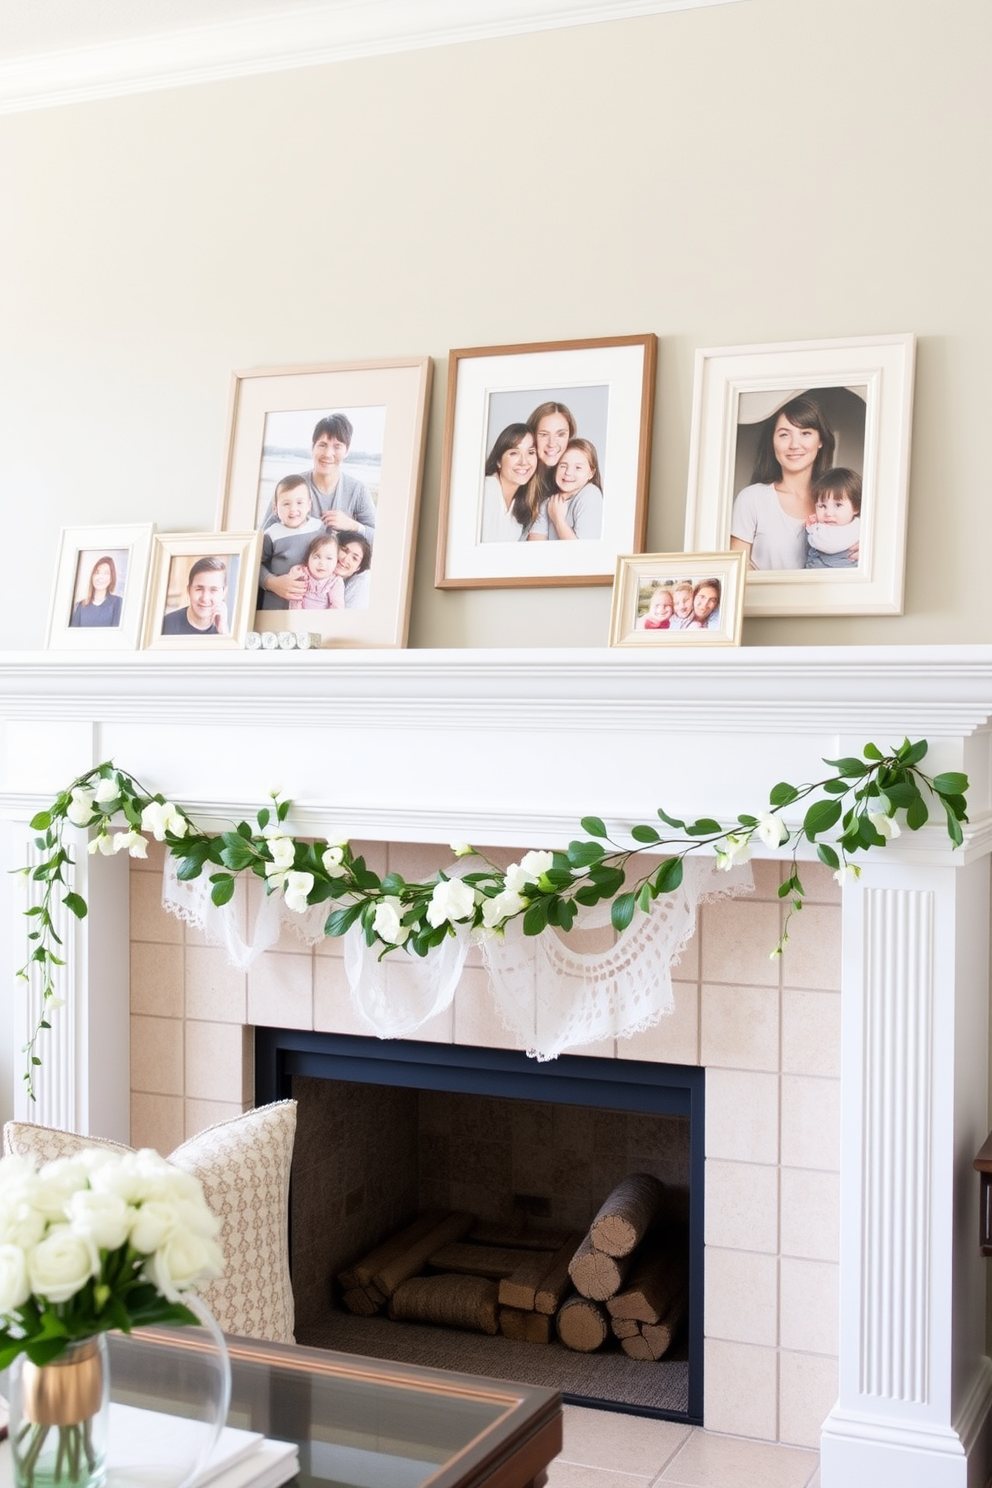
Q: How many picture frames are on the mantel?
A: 6